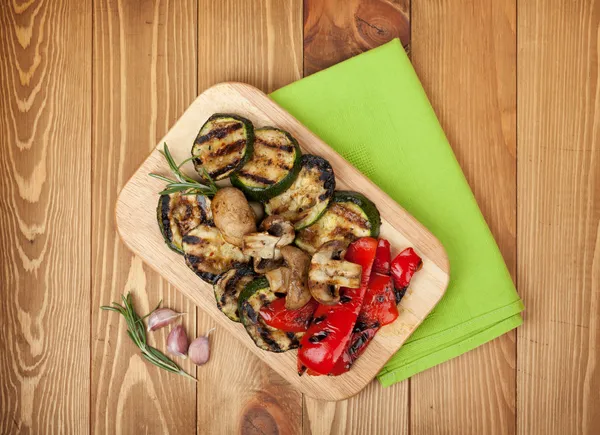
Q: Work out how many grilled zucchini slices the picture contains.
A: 8